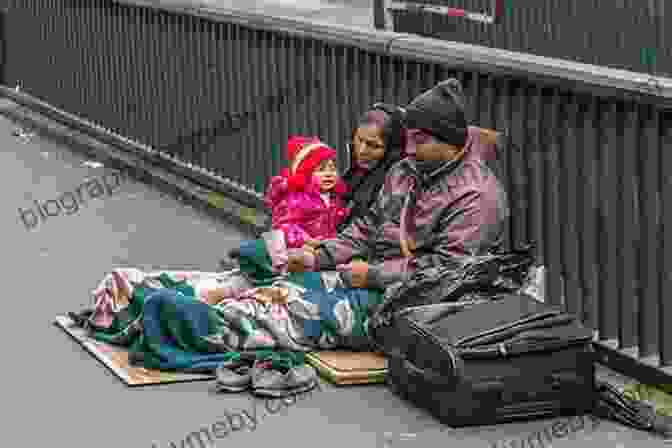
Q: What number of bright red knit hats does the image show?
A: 1